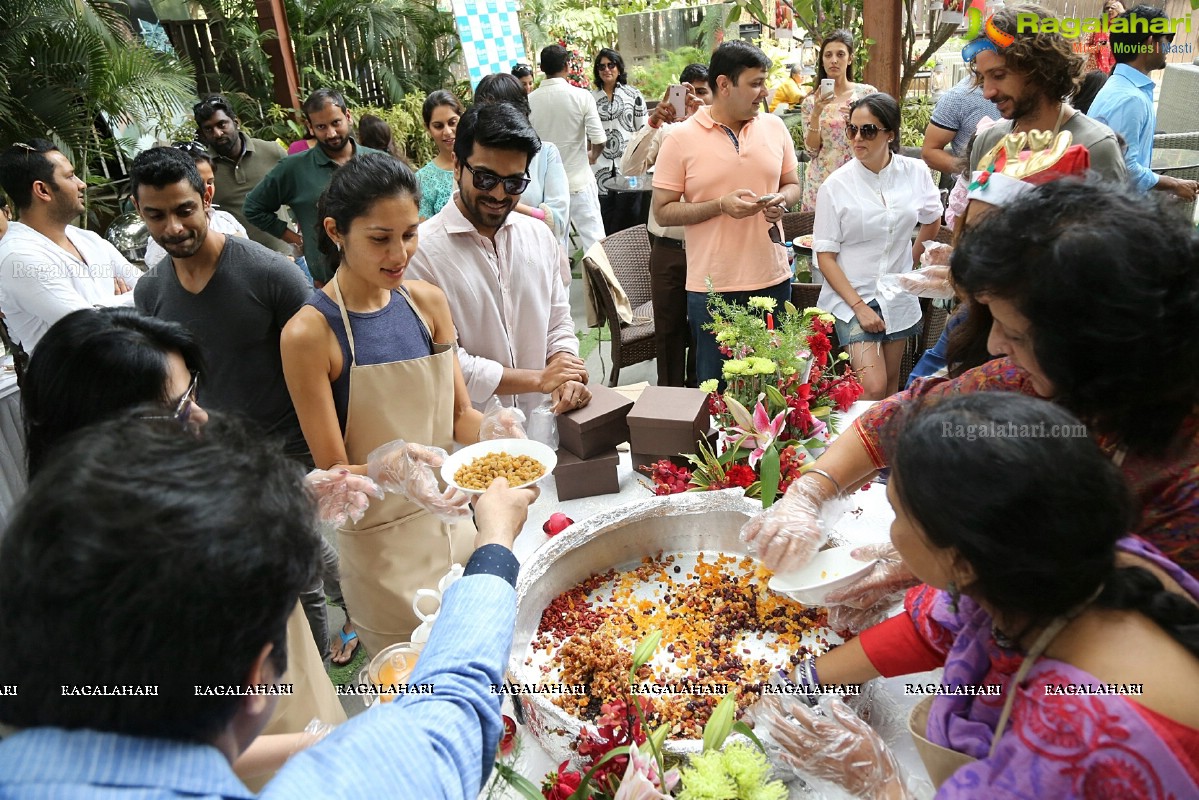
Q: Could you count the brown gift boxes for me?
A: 4